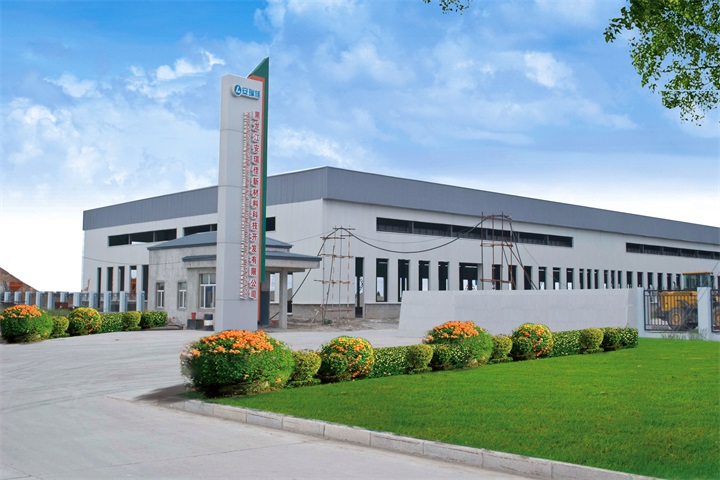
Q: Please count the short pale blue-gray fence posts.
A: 11